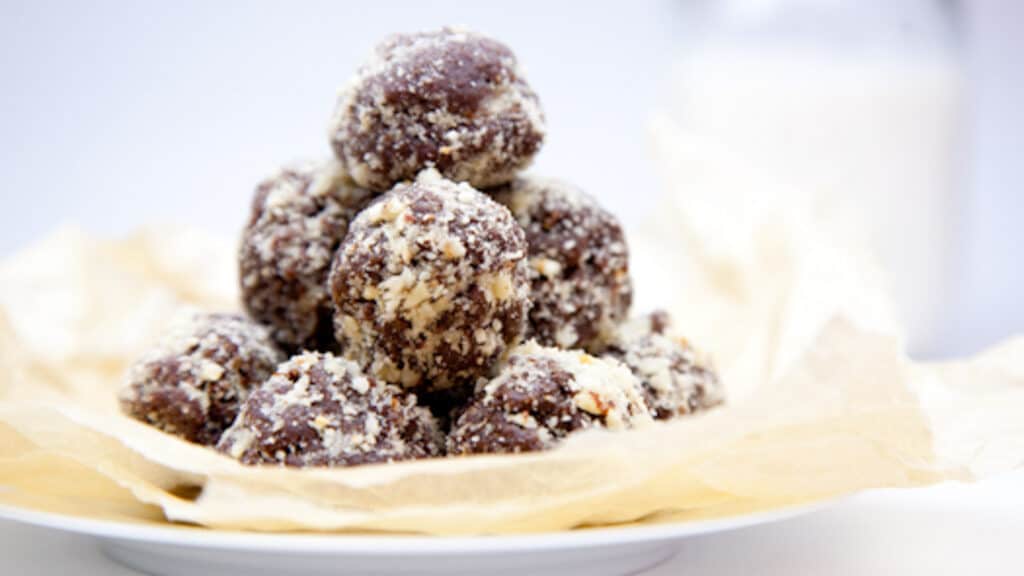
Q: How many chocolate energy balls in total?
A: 8